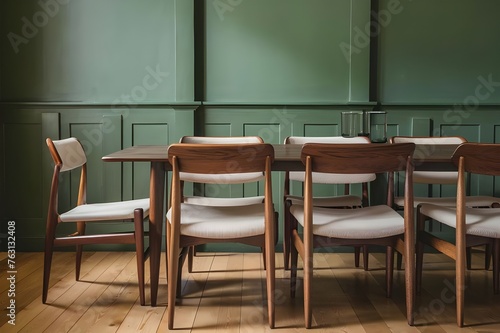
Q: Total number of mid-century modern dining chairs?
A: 7